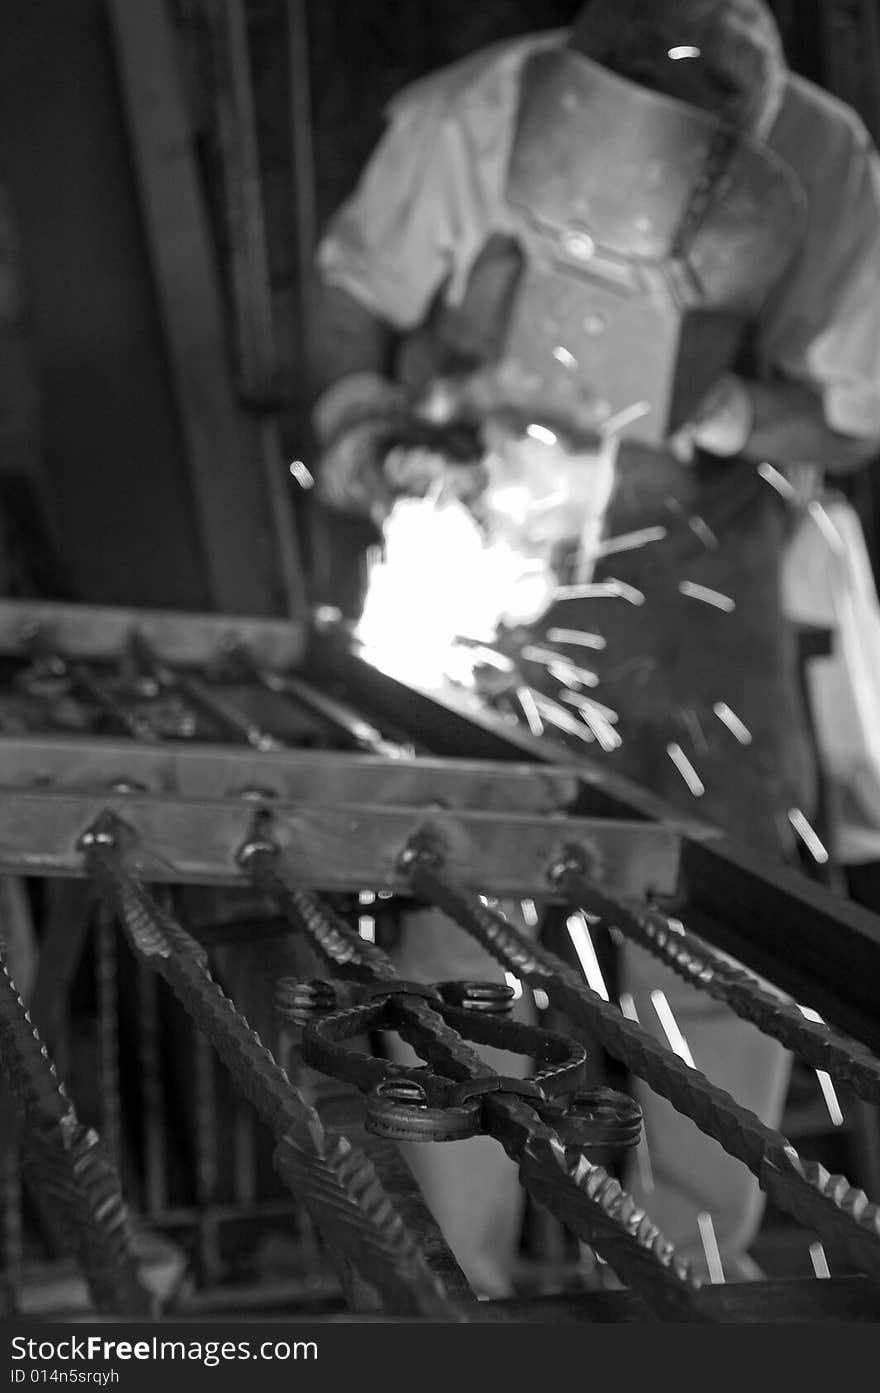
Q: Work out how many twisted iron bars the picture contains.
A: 5